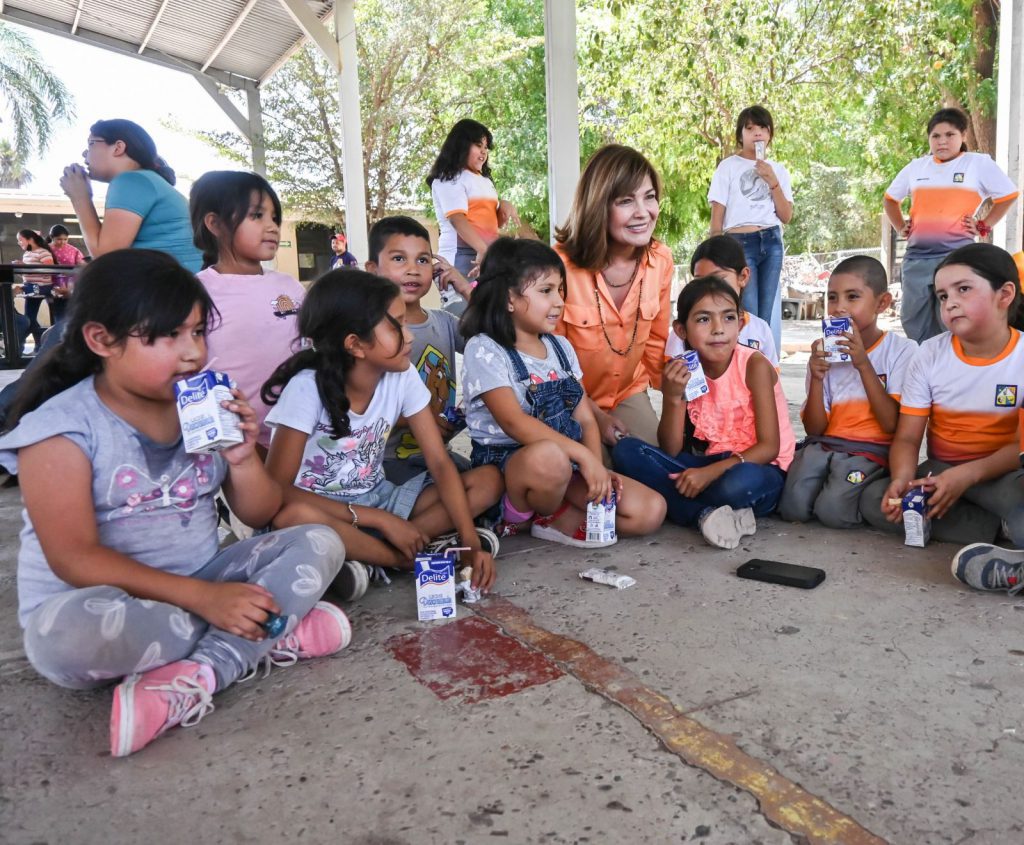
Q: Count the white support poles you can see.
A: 4